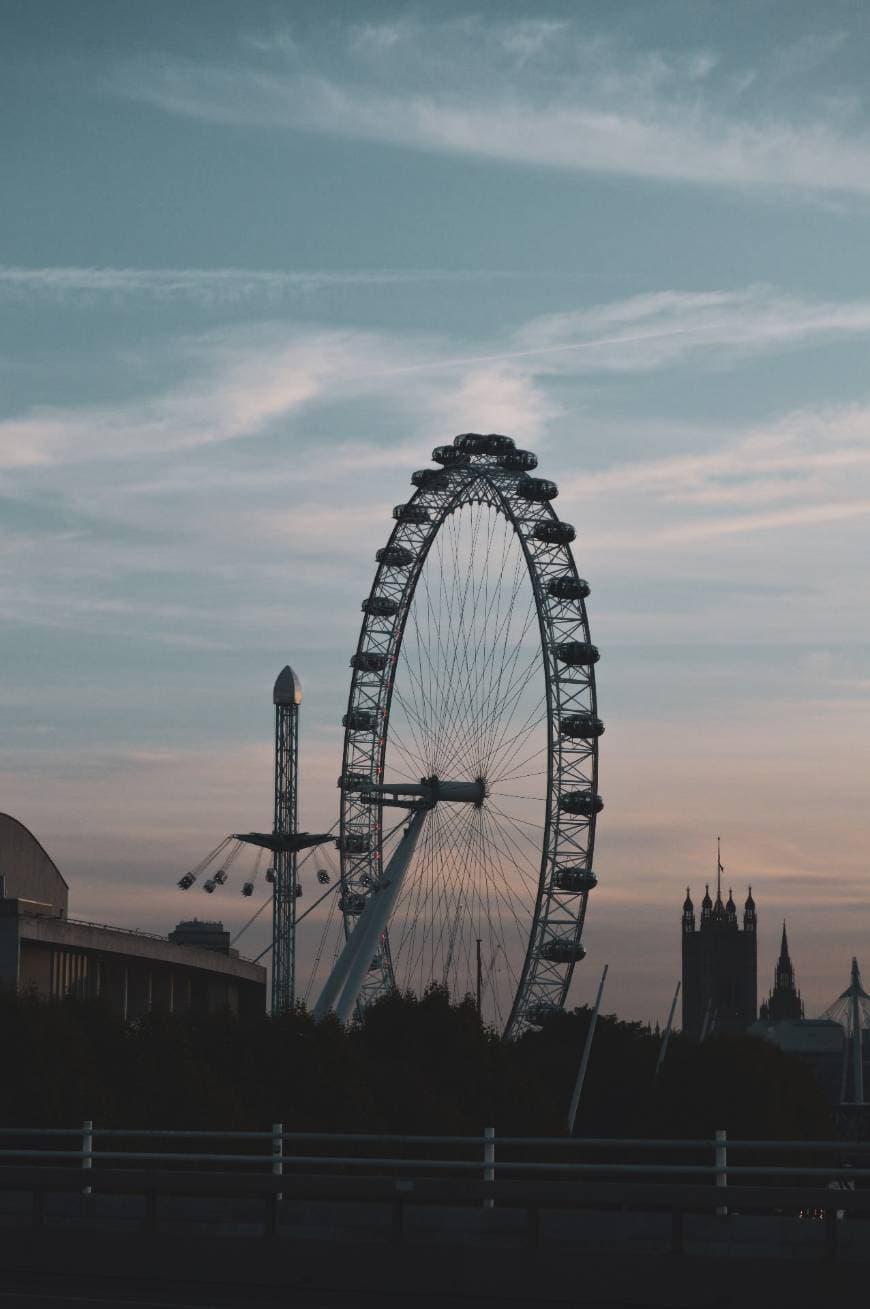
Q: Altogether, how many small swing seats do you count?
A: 7